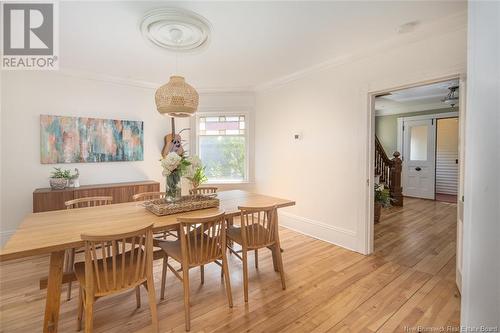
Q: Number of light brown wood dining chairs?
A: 6